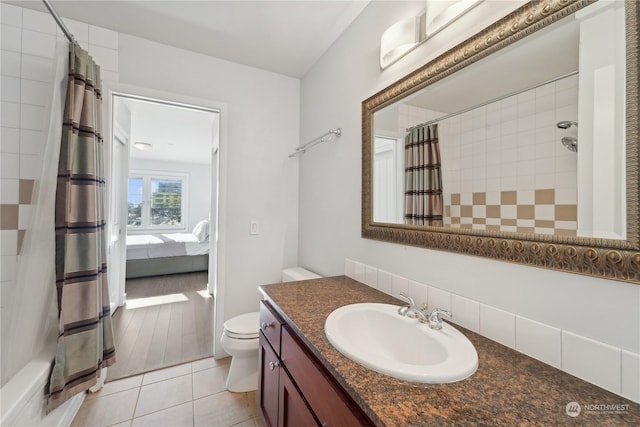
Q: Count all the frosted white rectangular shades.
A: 2